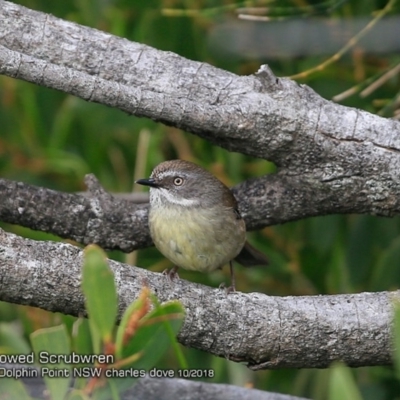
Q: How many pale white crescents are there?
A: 2